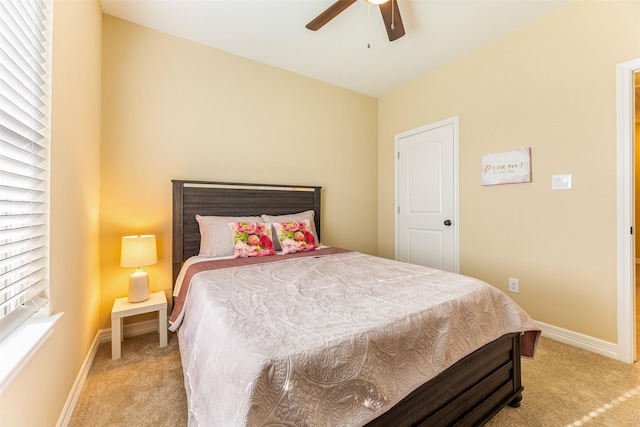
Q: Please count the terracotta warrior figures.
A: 0